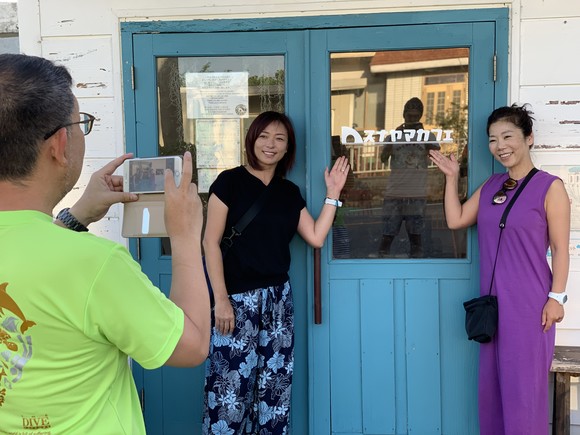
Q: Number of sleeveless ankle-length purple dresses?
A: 1